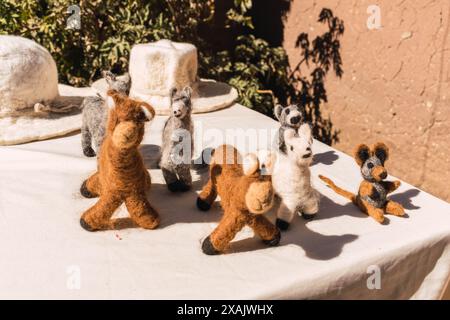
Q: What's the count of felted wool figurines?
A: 7